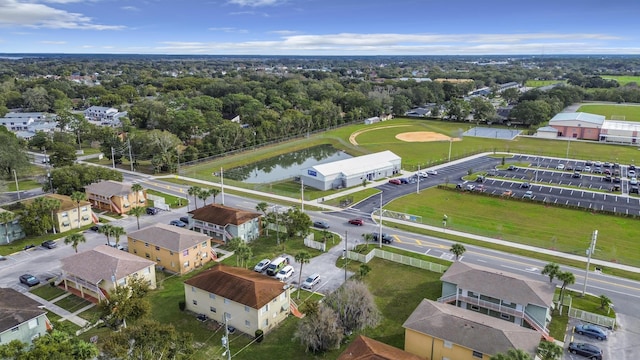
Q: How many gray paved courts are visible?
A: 1